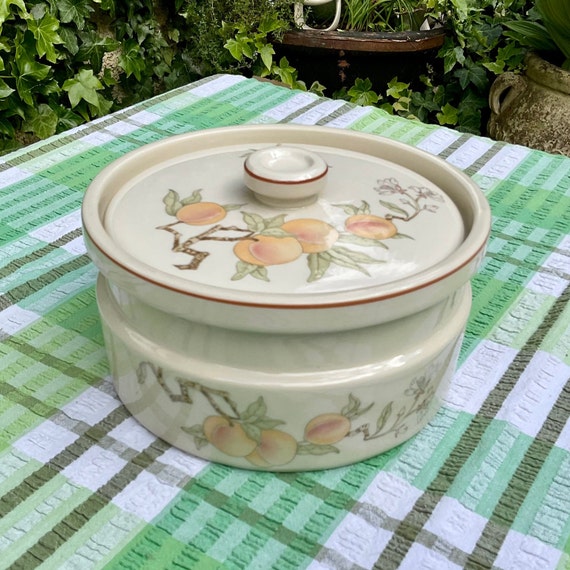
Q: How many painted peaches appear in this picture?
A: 7